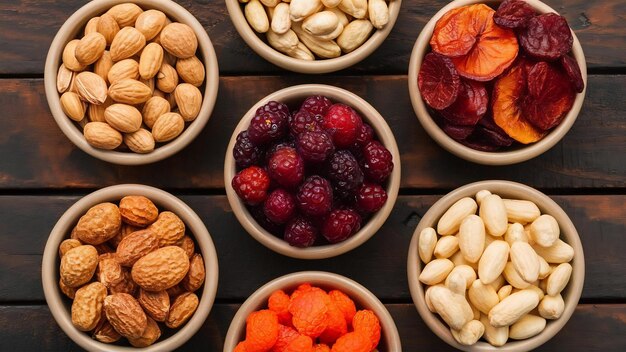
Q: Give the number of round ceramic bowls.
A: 7